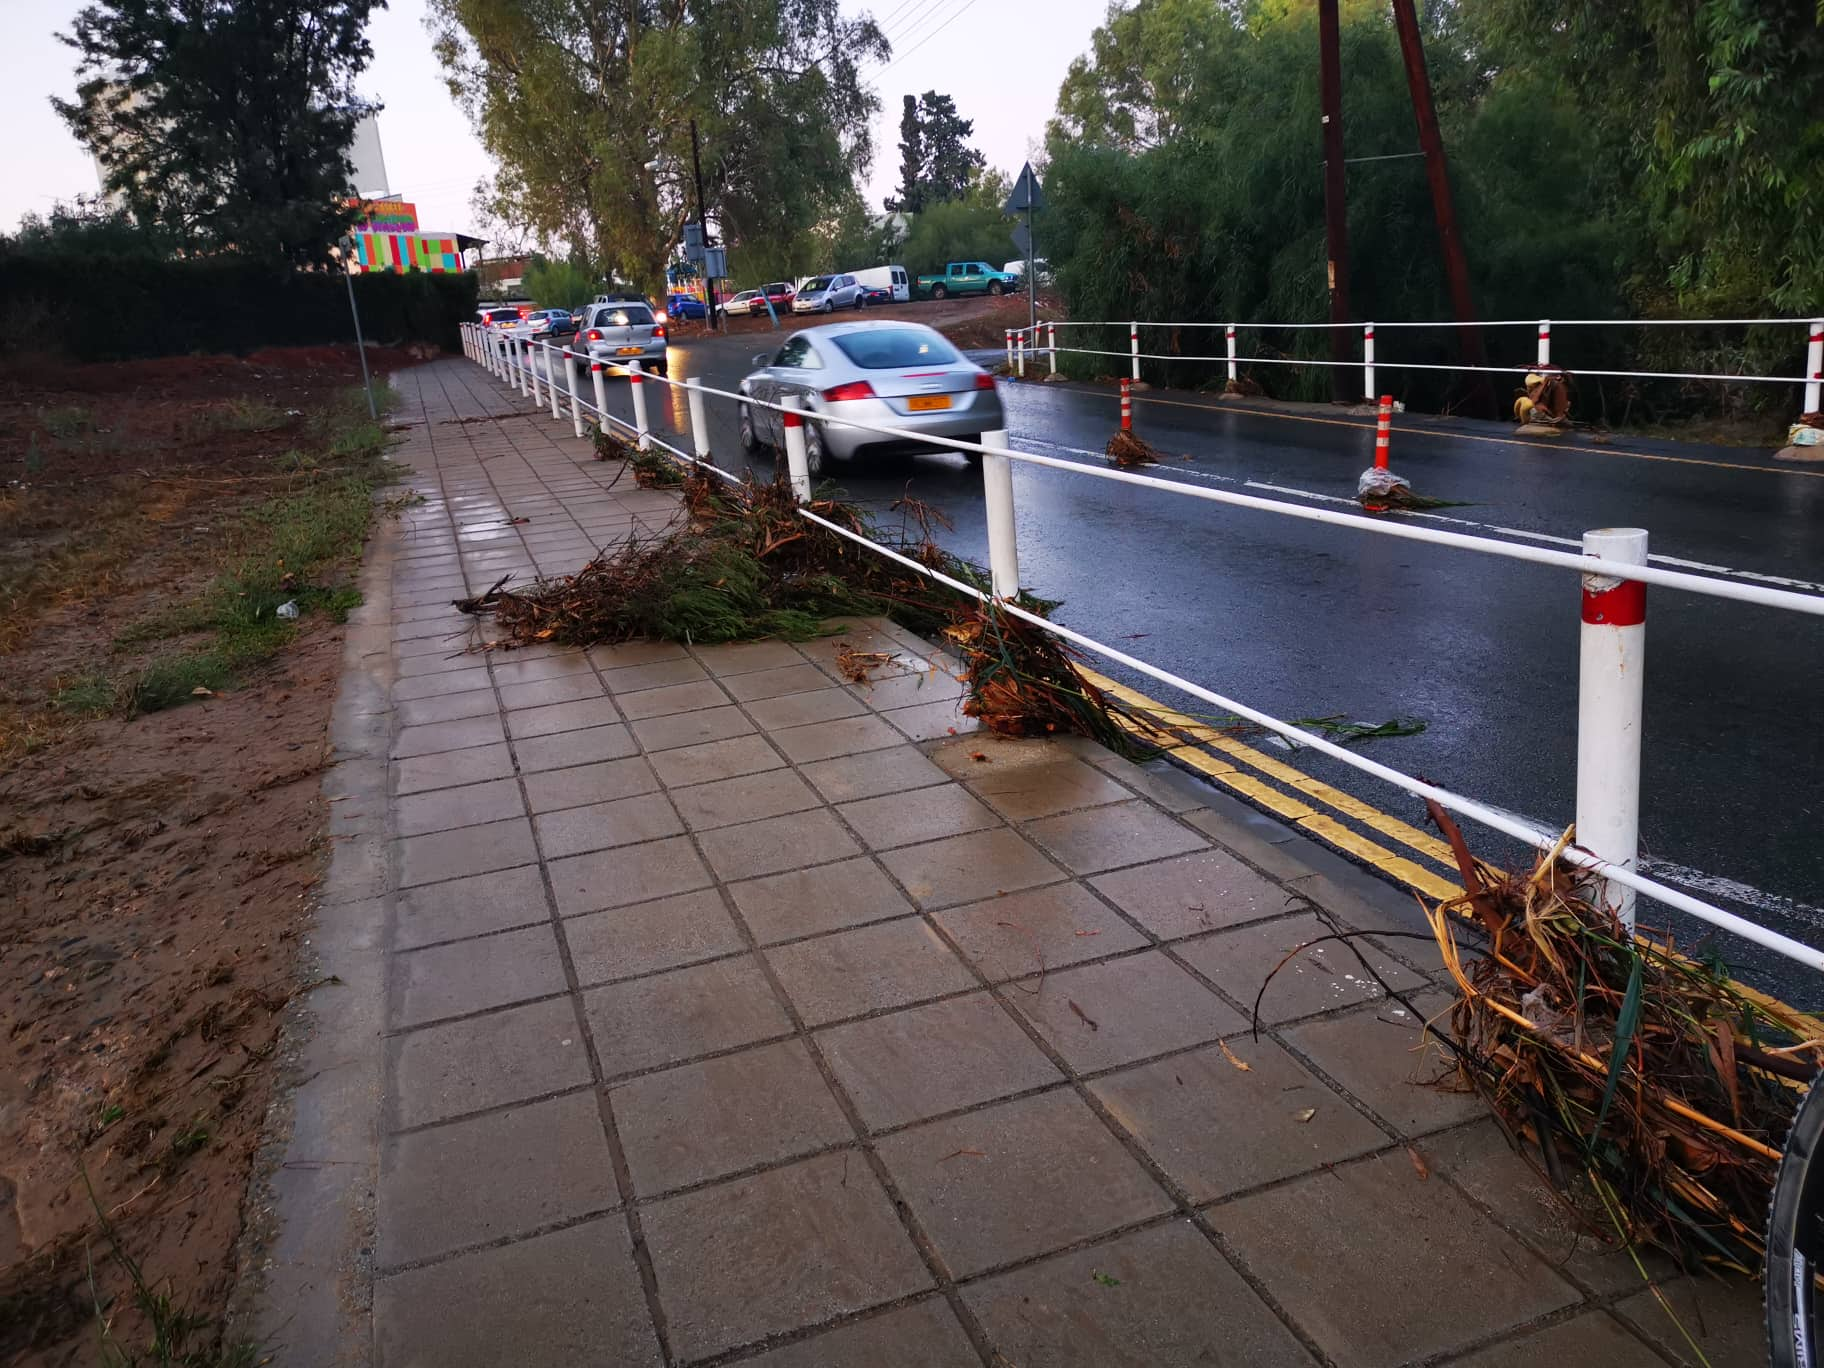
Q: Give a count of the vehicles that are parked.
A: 8